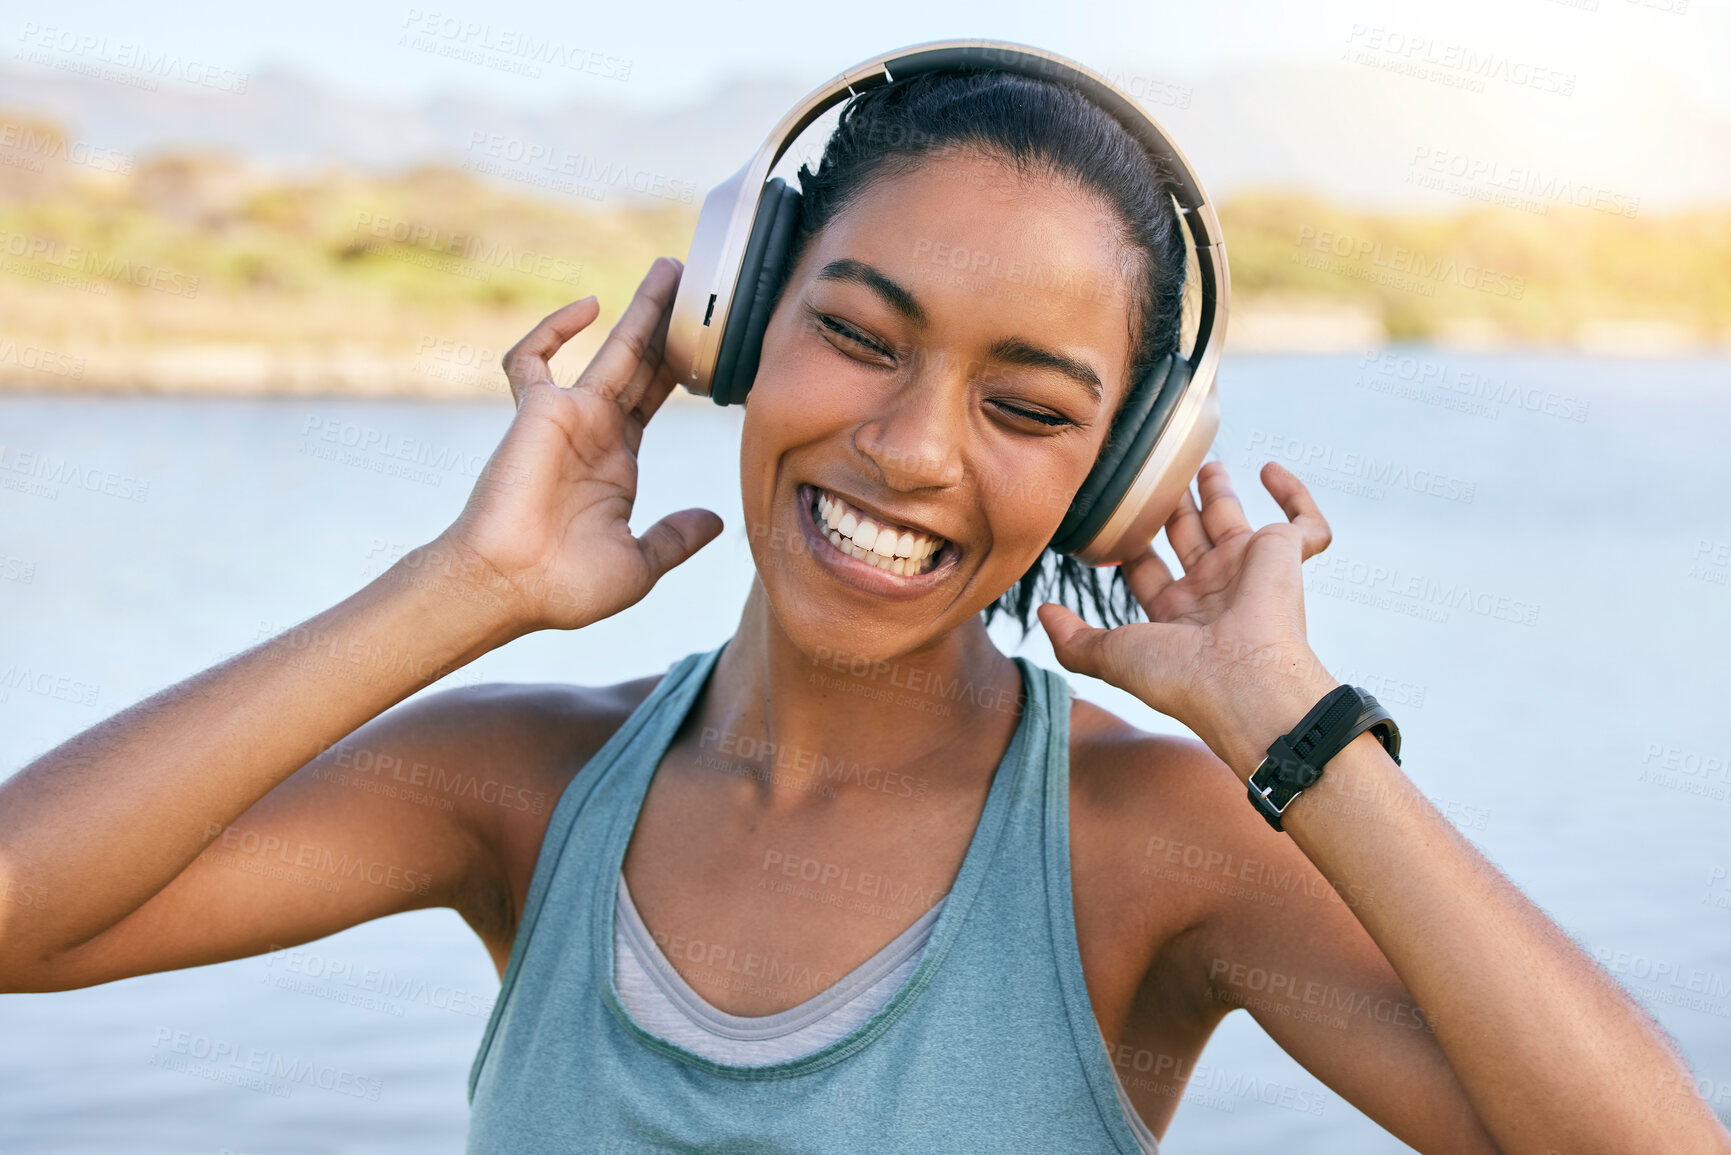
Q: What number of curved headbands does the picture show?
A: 1